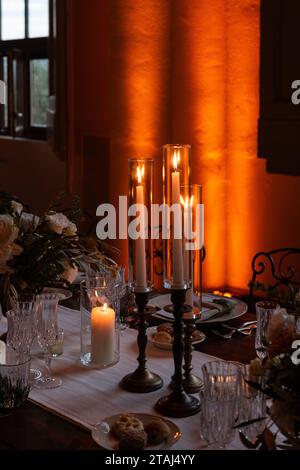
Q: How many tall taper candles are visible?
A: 3